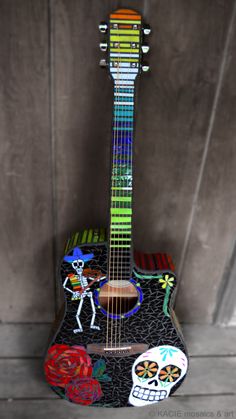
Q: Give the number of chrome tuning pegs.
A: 6